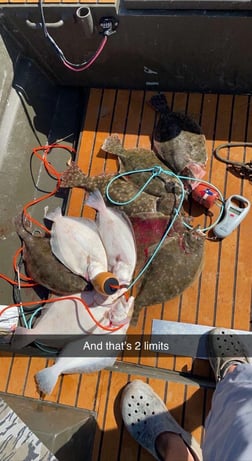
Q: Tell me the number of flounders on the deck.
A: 10